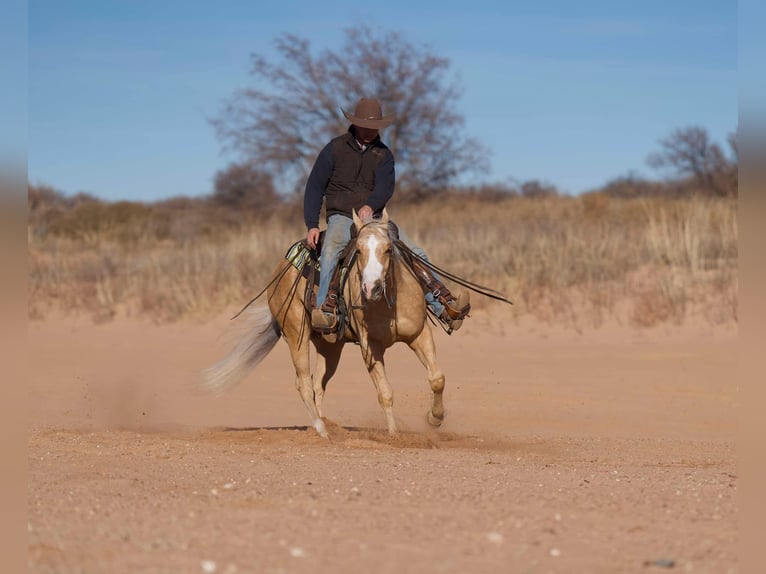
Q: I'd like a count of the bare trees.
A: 2